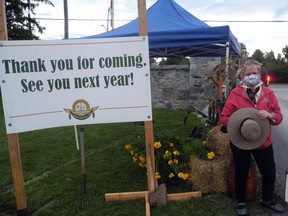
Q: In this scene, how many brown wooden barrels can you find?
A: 1